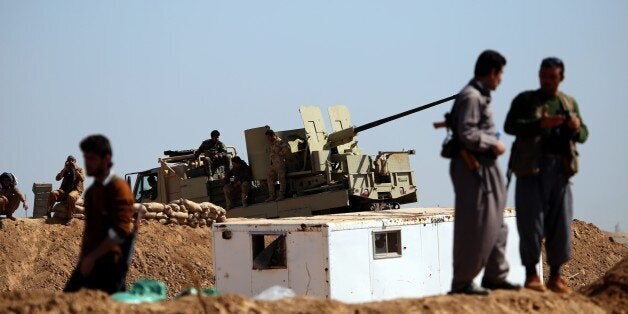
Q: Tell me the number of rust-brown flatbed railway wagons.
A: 0